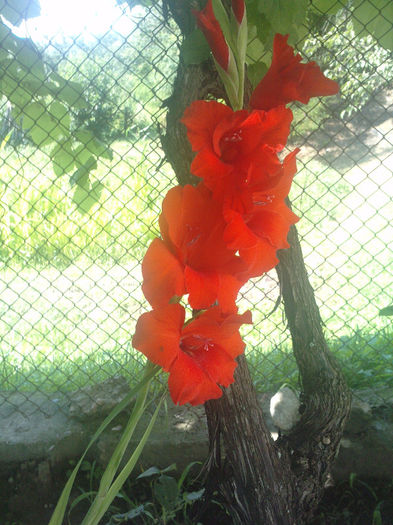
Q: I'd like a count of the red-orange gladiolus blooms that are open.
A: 5